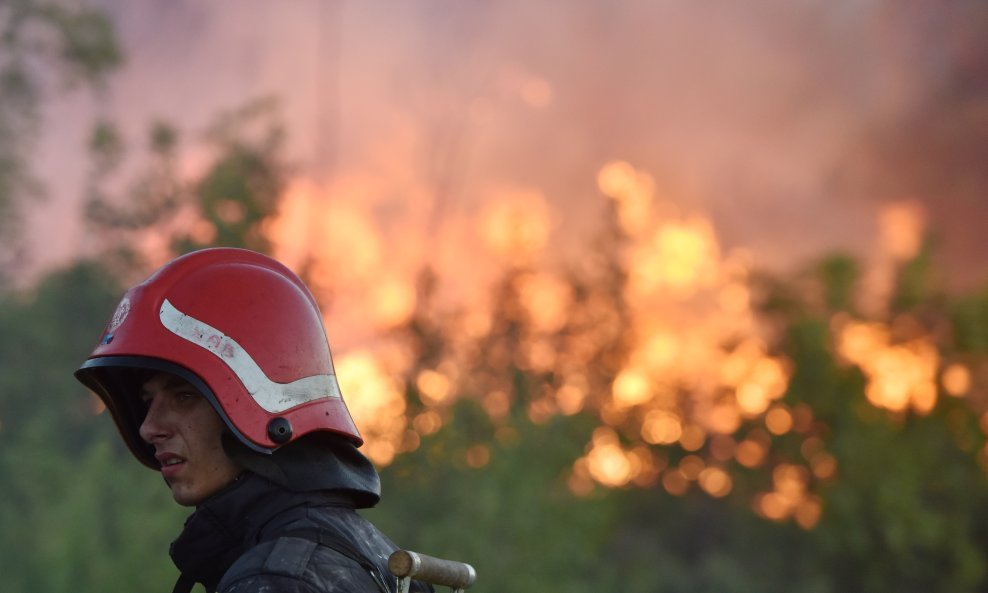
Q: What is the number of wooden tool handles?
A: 1